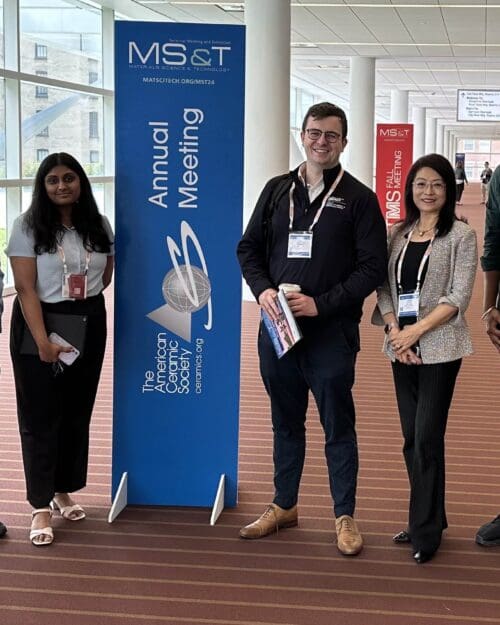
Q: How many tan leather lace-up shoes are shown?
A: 2